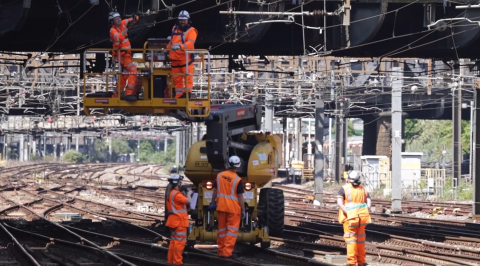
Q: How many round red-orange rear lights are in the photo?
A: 2